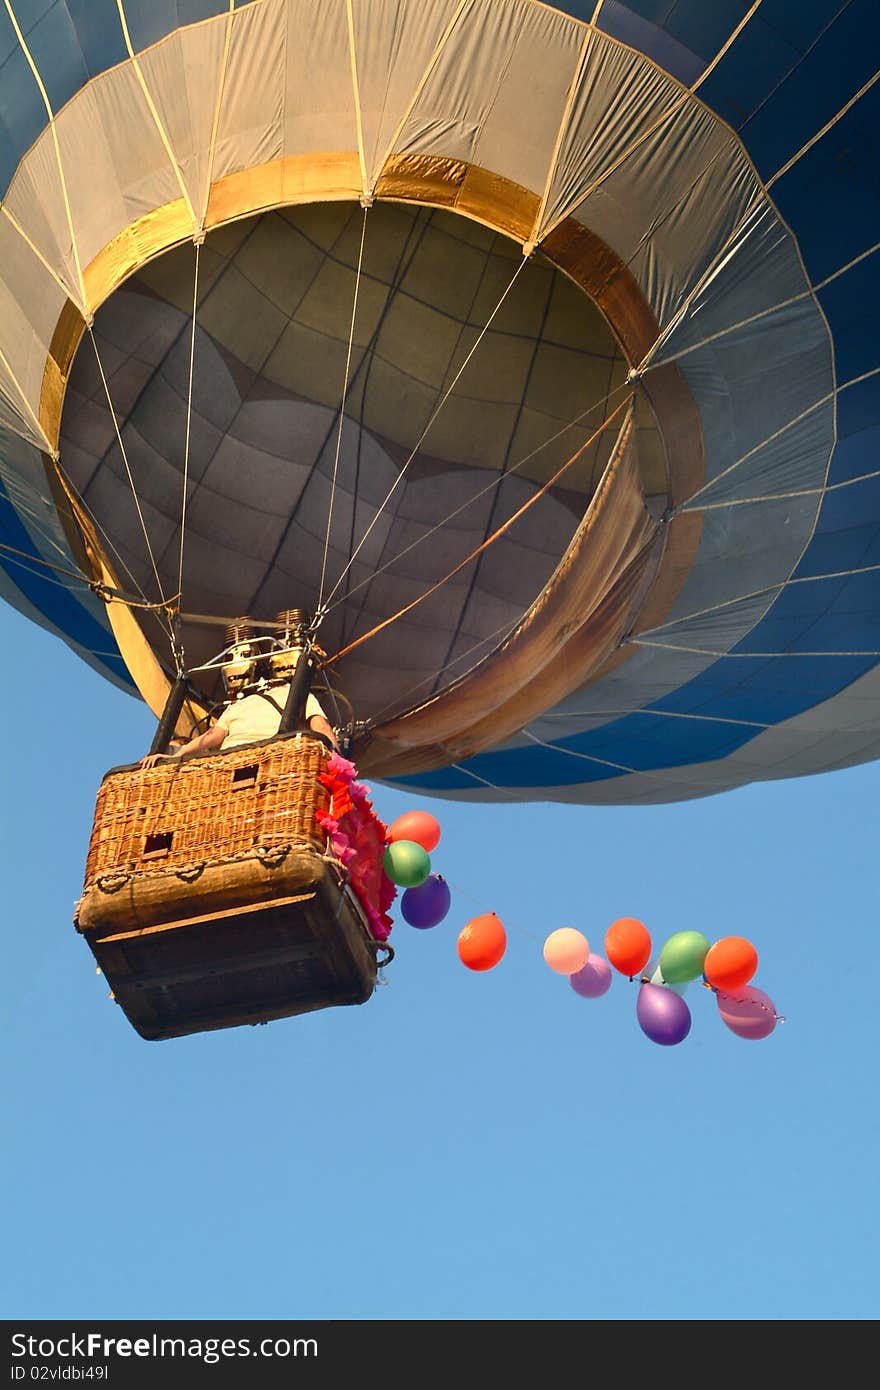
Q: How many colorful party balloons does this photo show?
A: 12